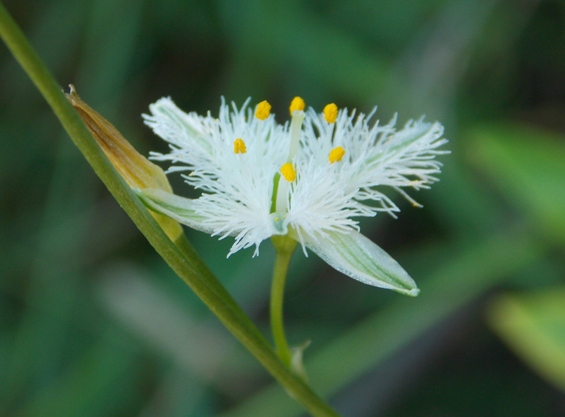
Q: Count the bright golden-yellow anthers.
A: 6